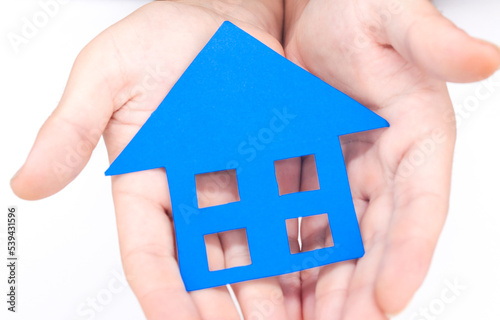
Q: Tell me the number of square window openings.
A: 4